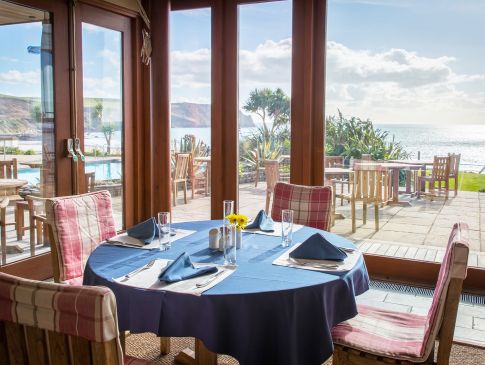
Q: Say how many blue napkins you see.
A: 4